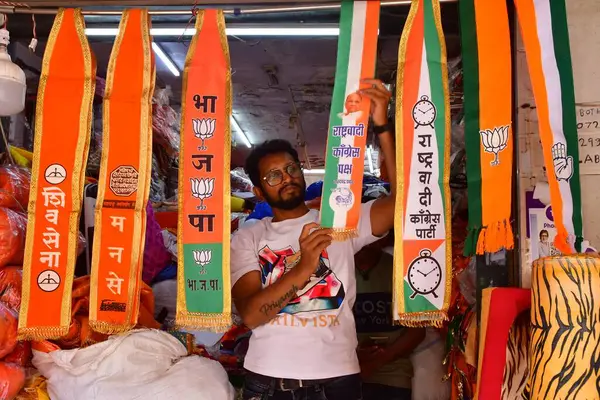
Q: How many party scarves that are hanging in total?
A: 7